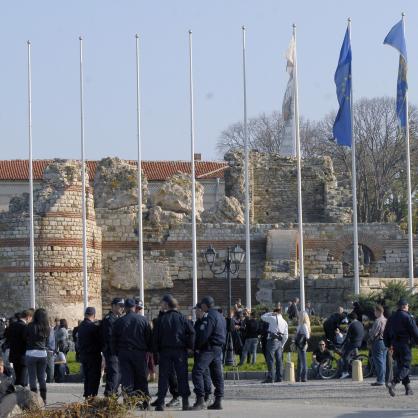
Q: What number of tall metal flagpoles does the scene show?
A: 8